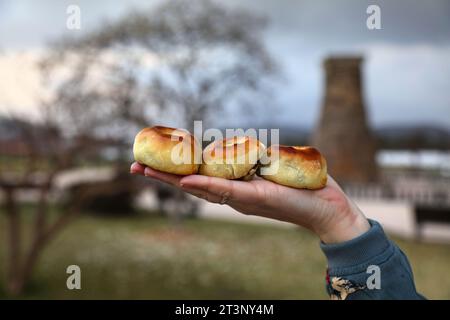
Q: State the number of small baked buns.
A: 3